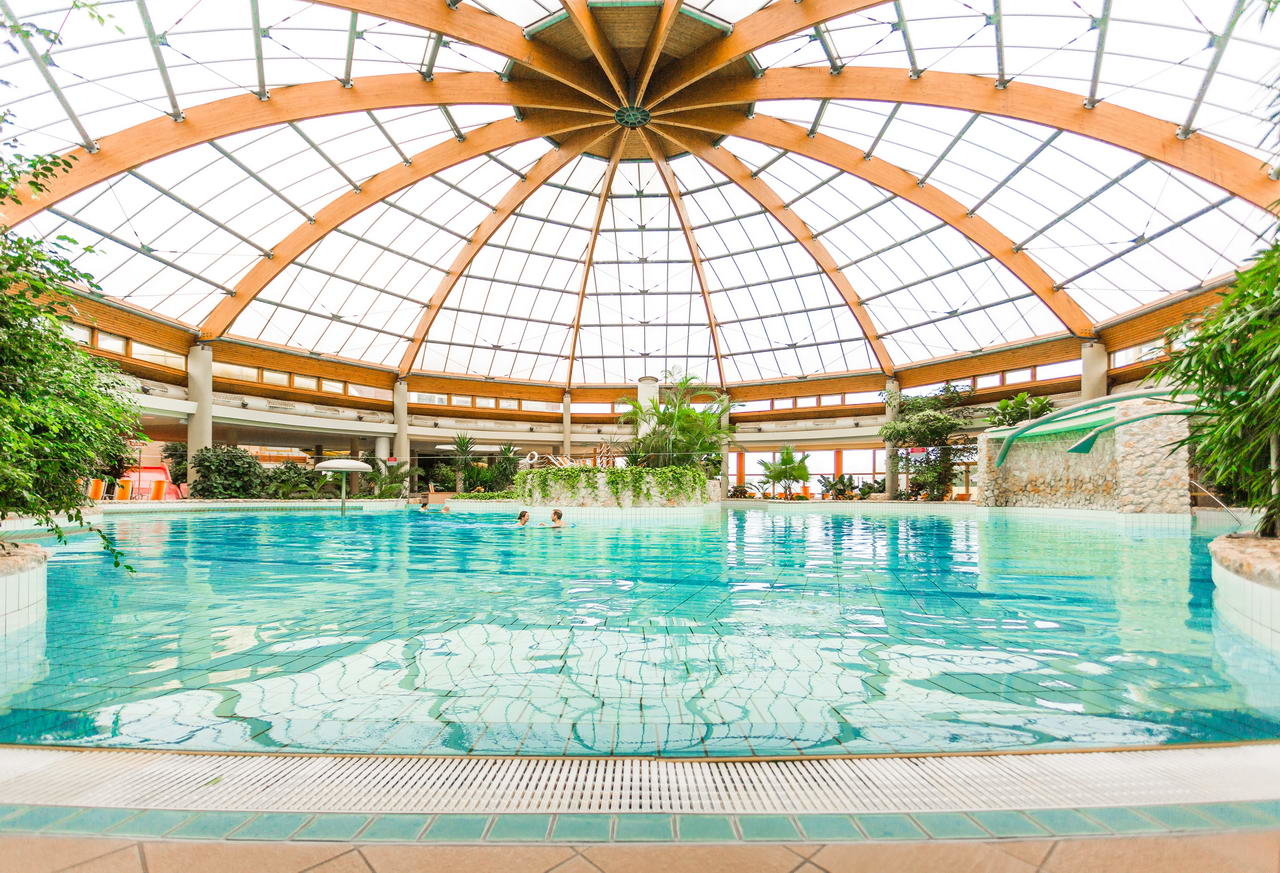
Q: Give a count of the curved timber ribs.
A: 12